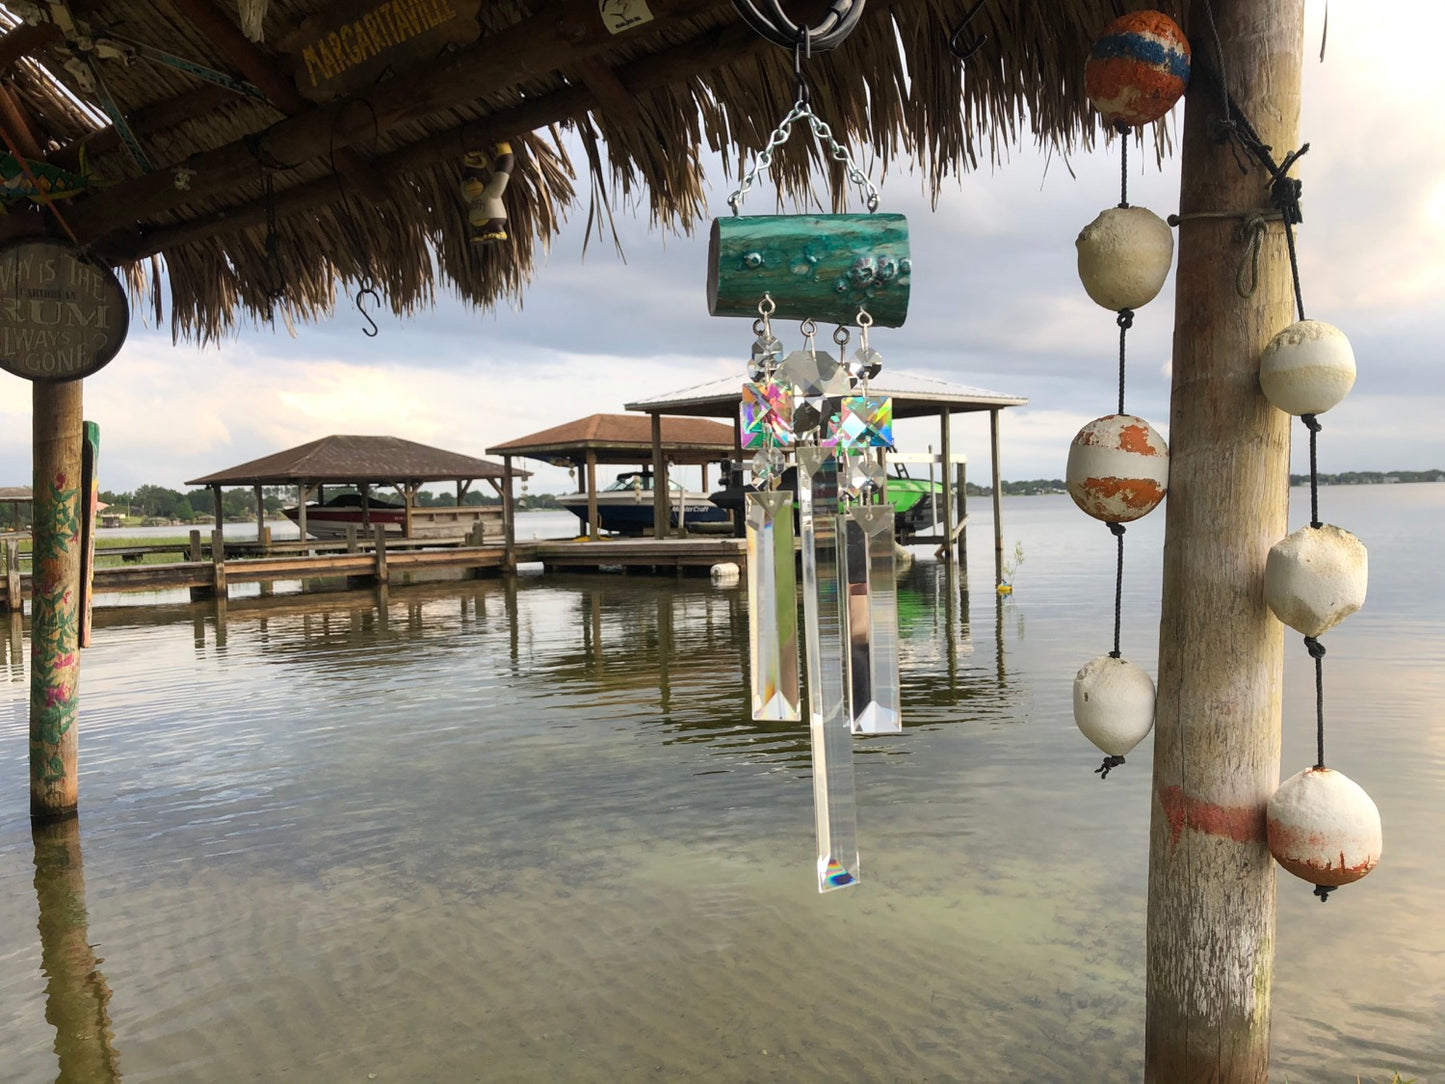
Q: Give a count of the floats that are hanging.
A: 7